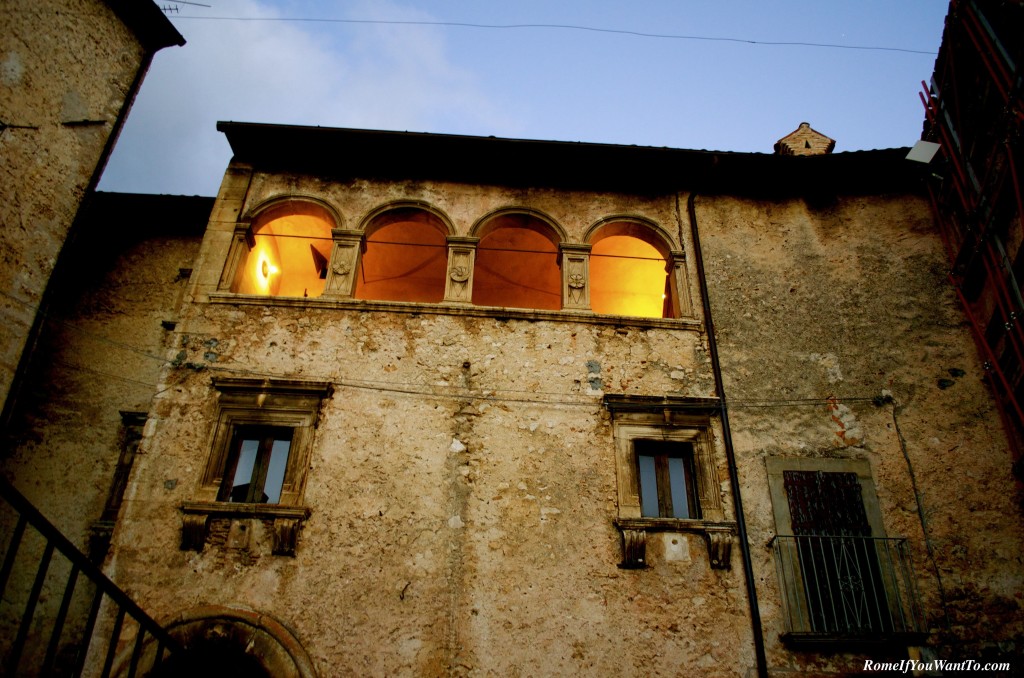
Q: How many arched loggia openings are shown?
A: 4